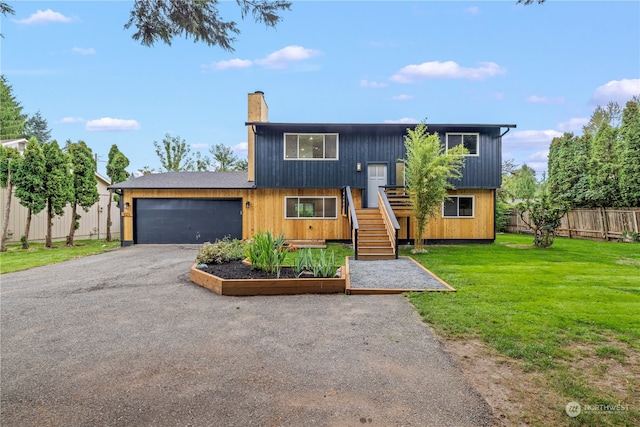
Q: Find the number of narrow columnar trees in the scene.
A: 5